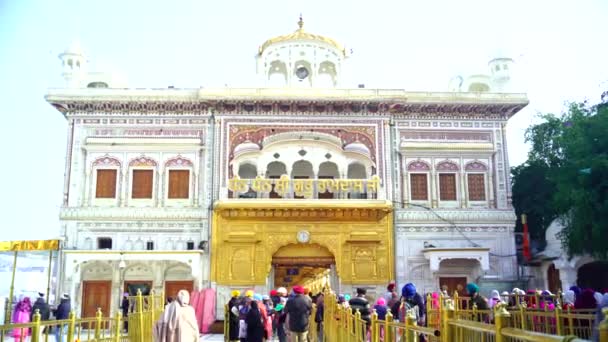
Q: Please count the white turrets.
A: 2